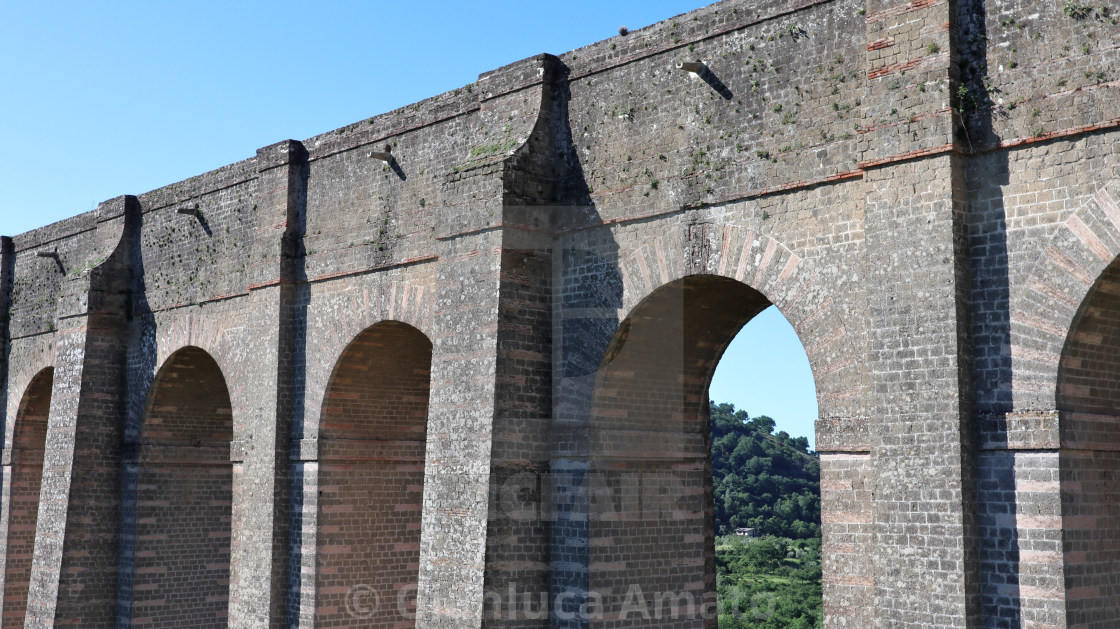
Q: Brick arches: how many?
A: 5